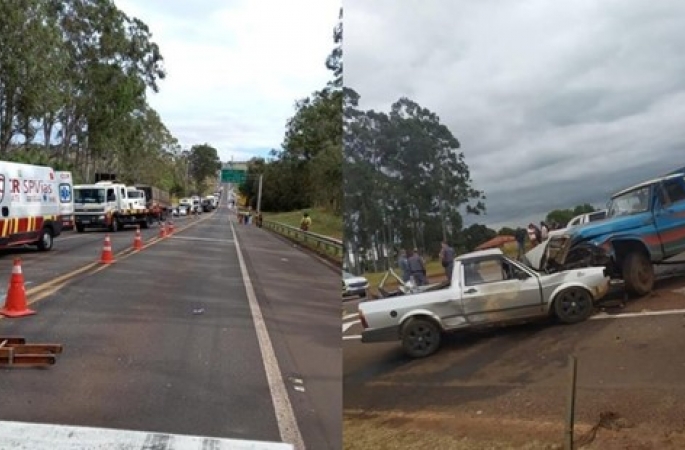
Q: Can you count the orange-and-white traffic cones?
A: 5